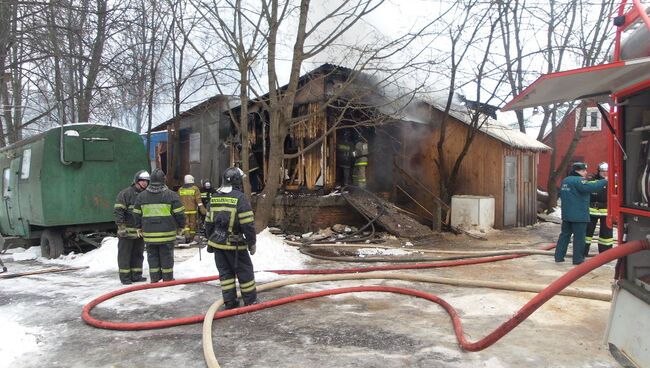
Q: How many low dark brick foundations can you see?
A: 1